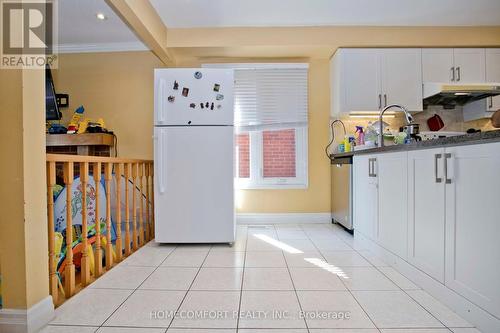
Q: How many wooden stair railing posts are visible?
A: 11